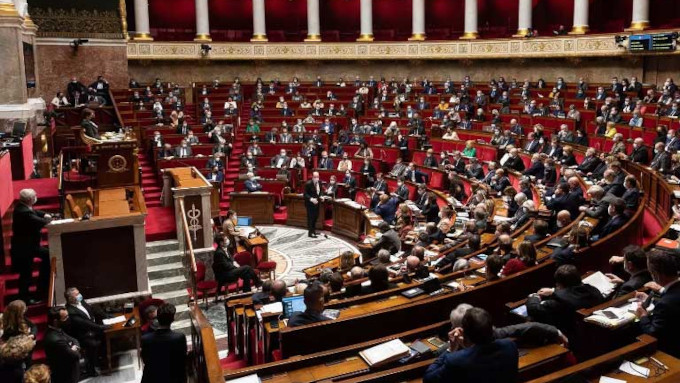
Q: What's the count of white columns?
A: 10